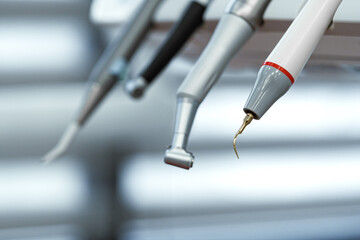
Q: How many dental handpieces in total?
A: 4